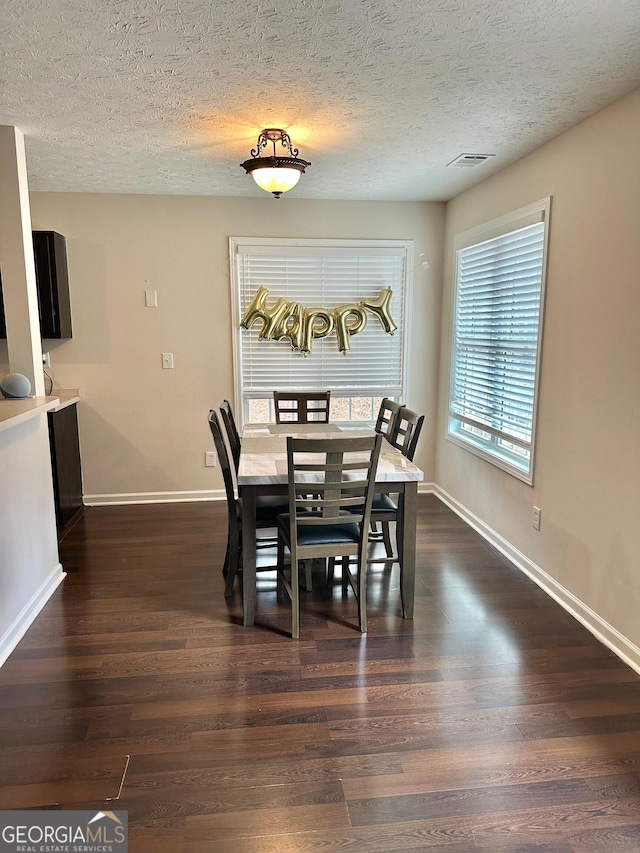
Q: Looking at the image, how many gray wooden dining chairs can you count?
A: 6